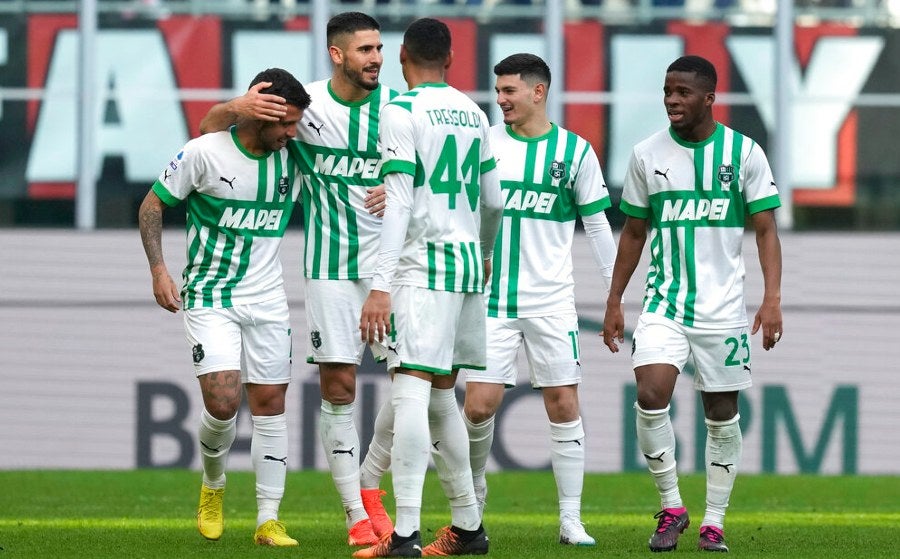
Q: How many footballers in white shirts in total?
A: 5